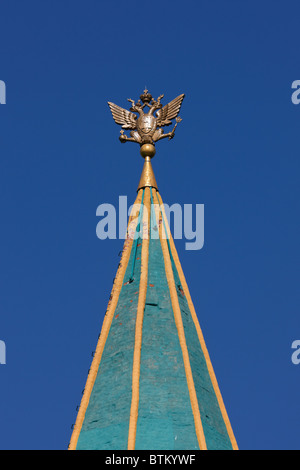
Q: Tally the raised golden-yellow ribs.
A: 4